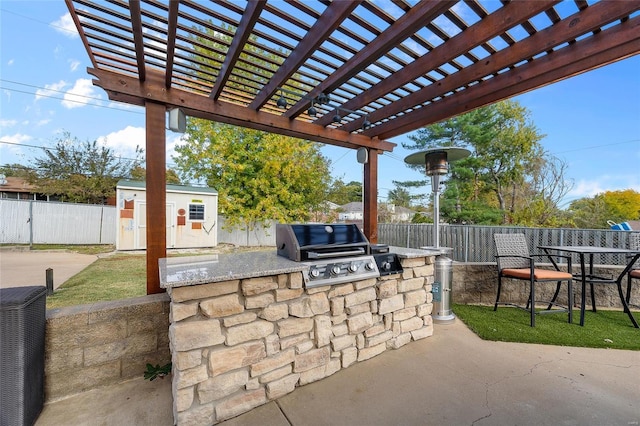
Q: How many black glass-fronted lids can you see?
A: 1